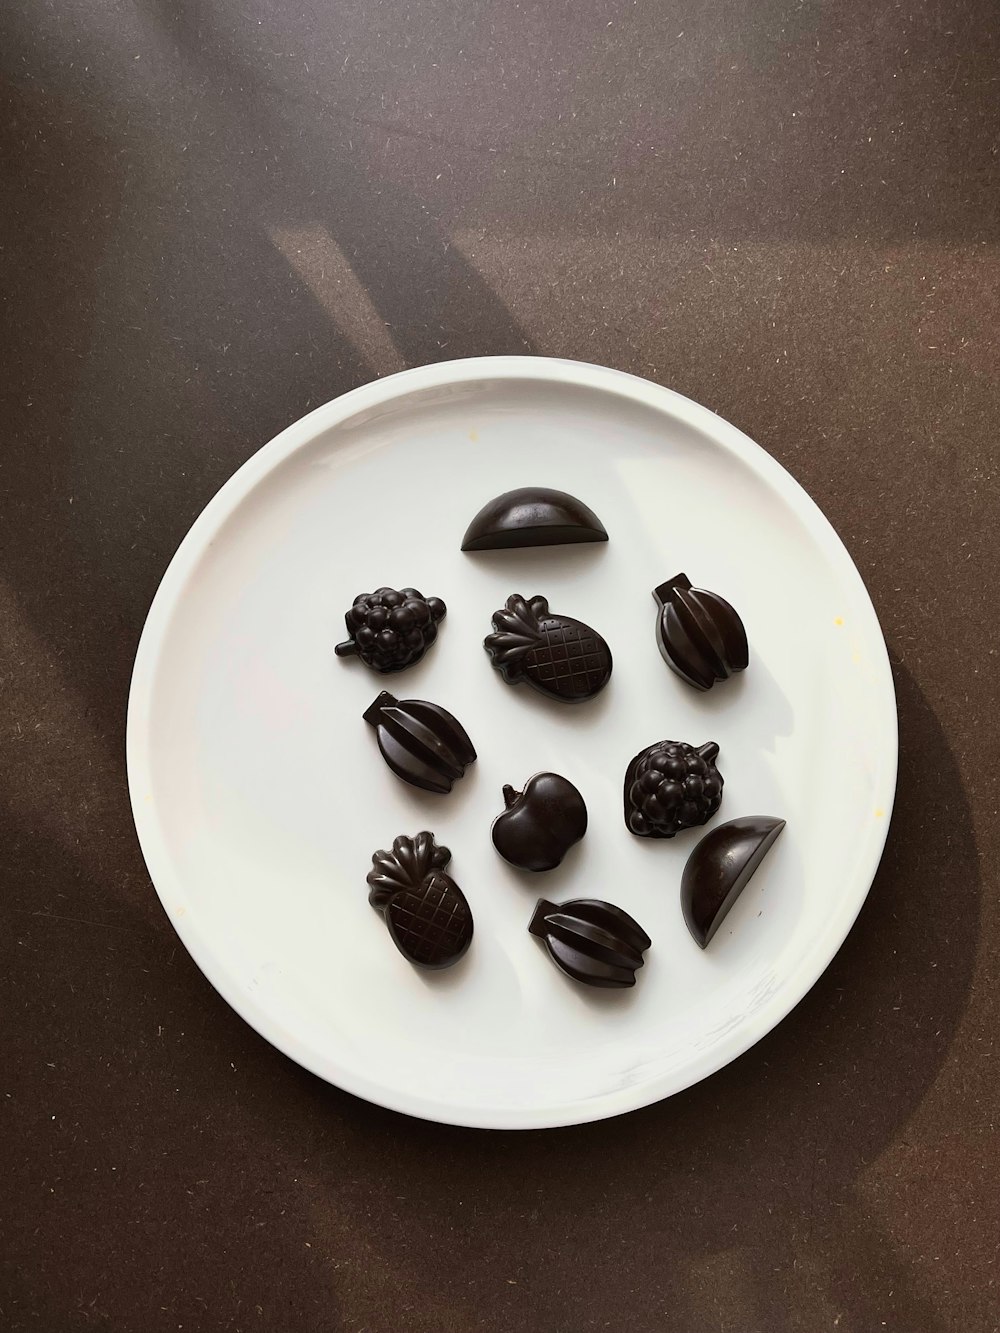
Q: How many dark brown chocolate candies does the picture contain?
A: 10